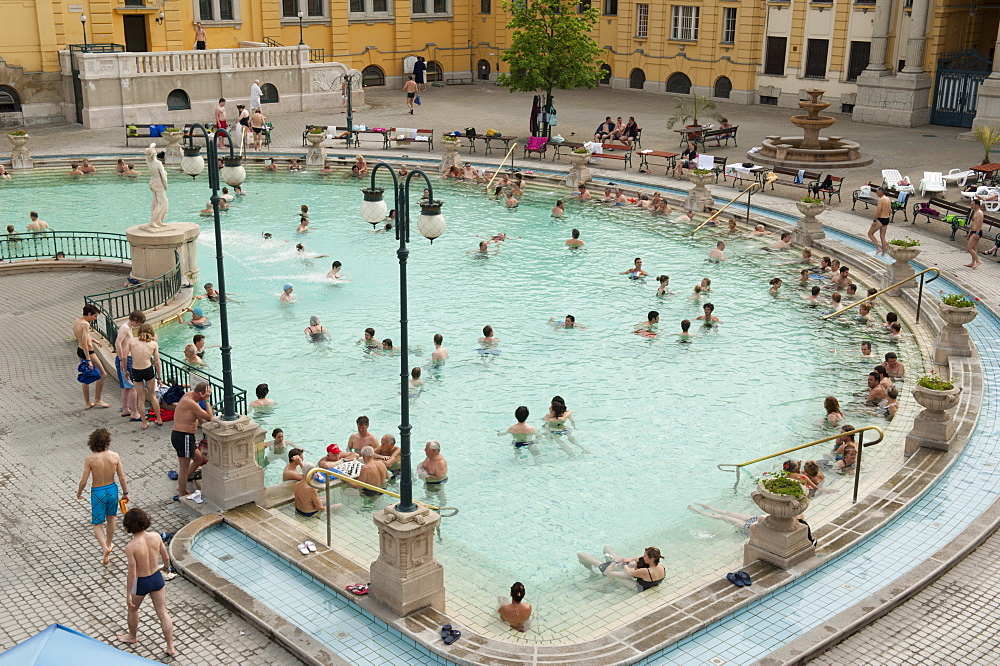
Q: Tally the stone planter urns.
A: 11